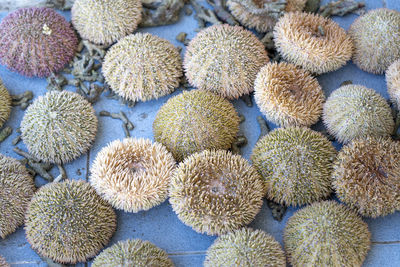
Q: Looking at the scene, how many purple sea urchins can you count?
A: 1